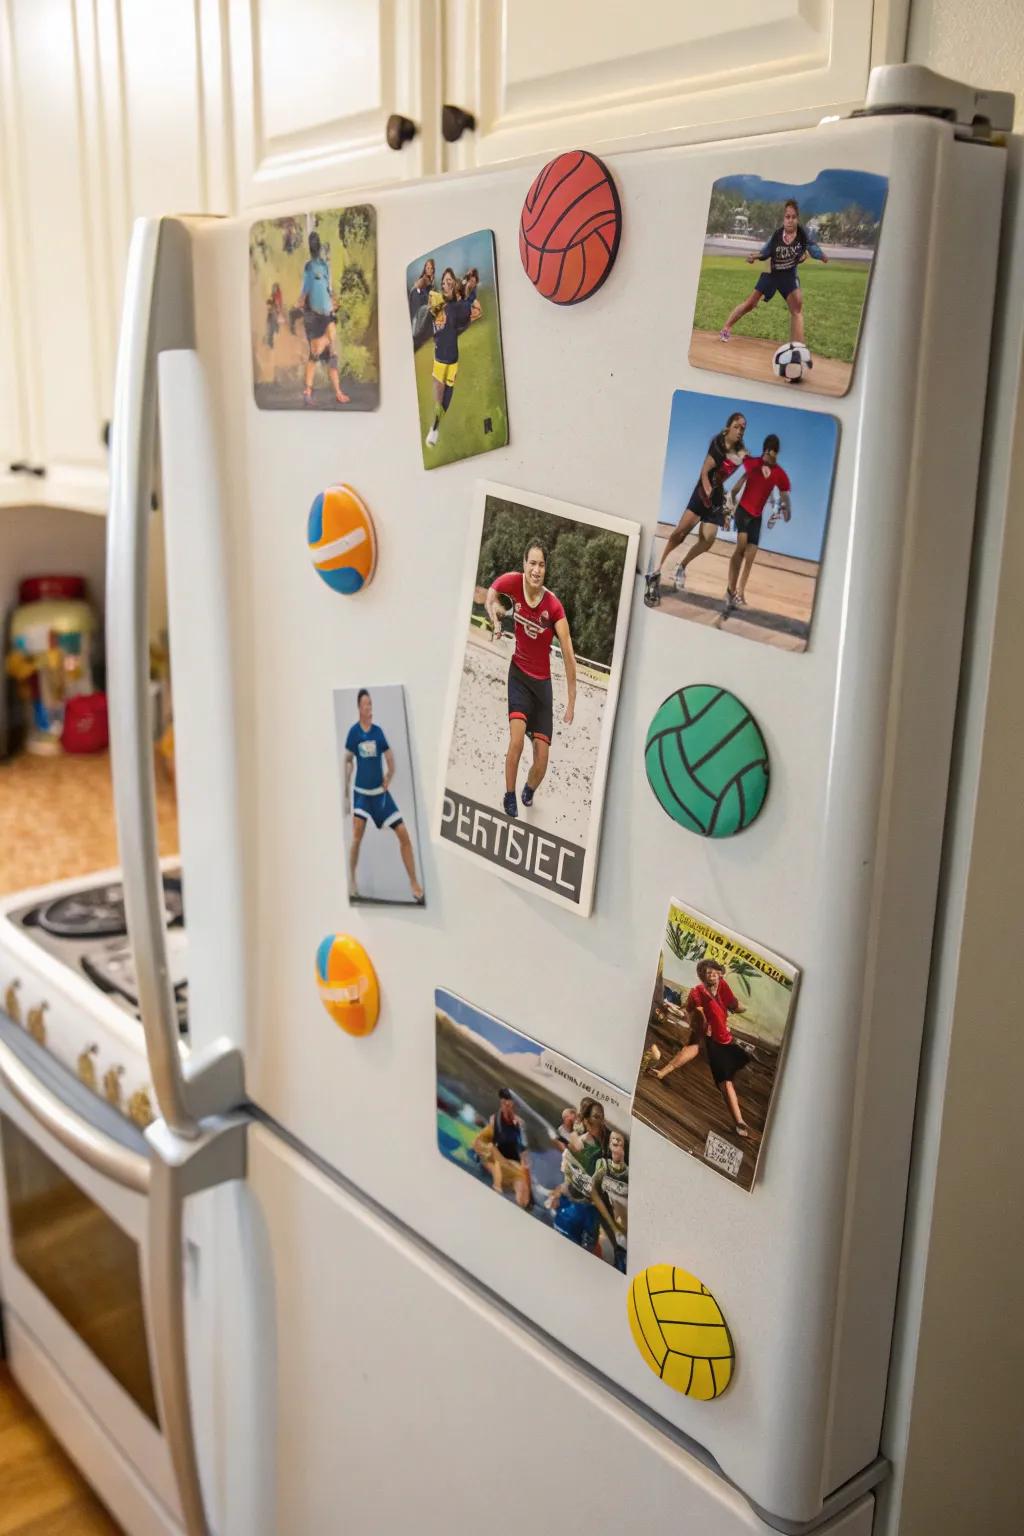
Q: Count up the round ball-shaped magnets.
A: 5